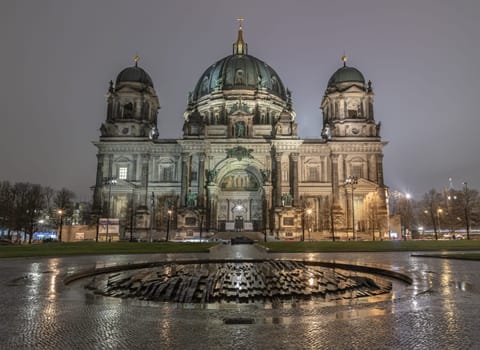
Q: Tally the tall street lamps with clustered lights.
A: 2